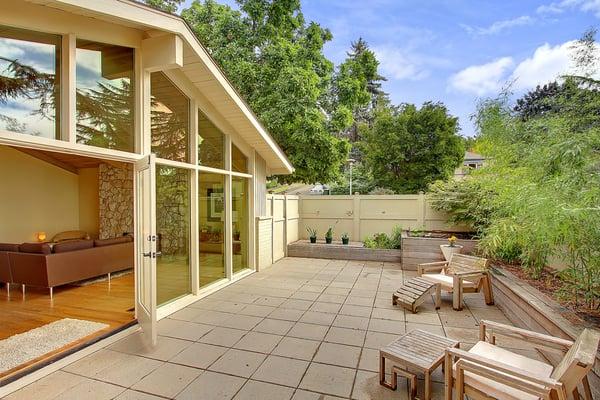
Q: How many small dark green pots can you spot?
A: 3